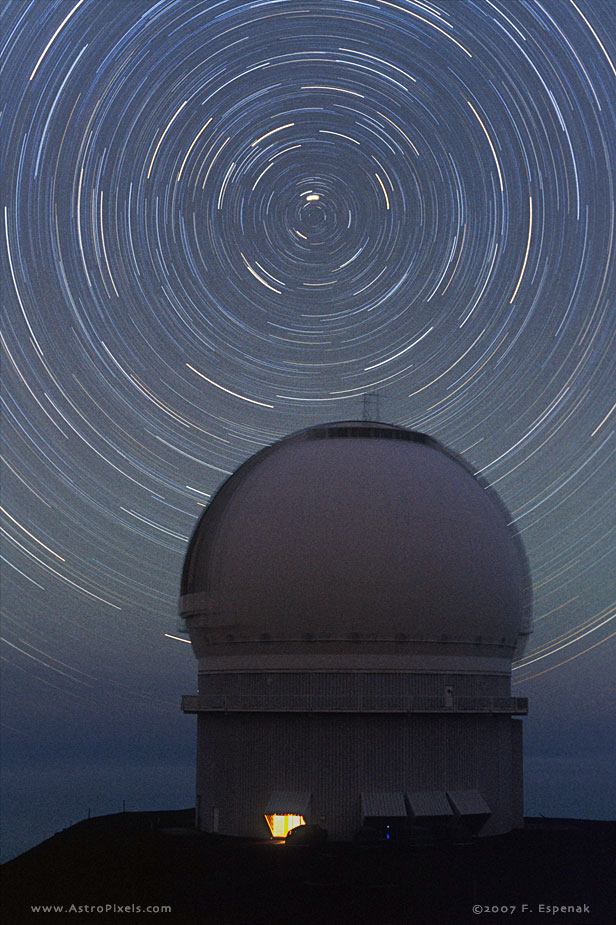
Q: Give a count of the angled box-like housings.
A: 4